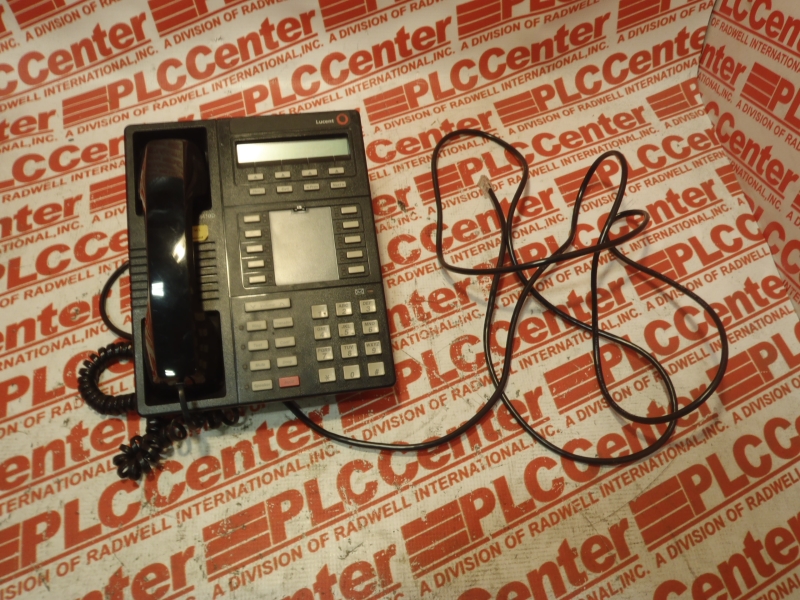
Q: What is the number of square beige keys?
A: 12